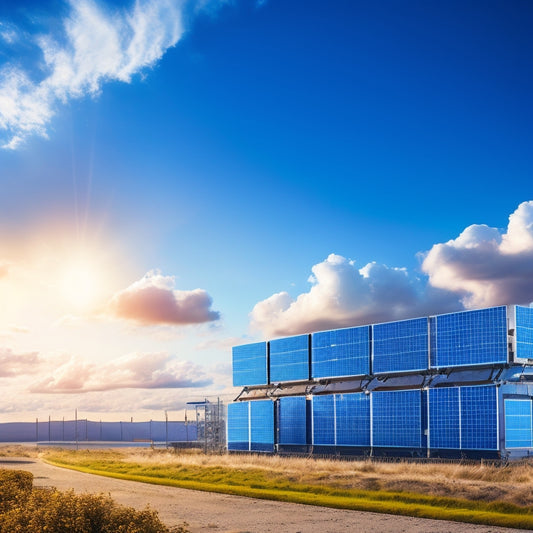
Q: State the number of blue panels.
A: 12